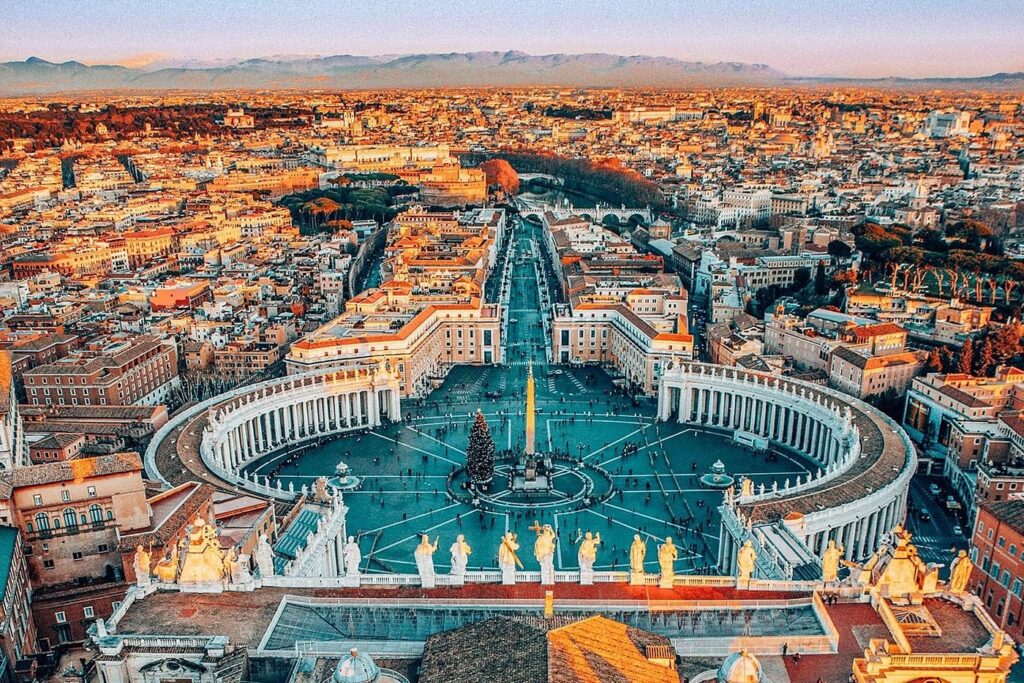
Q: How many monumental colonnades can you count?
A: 2